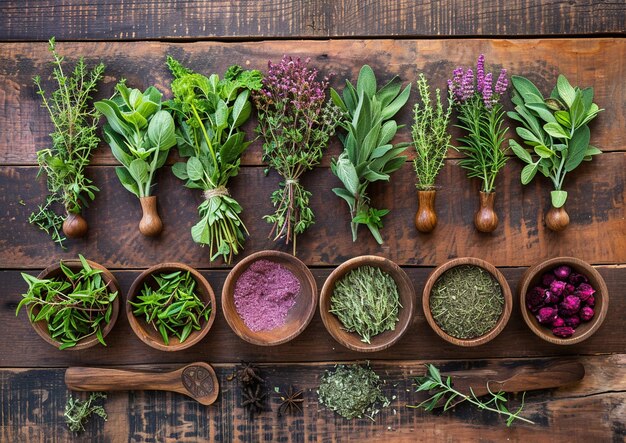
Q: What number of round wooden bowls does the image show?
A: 6